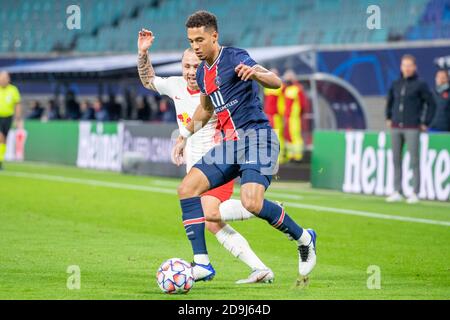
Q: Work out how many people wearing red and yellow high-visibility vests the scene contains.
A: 2